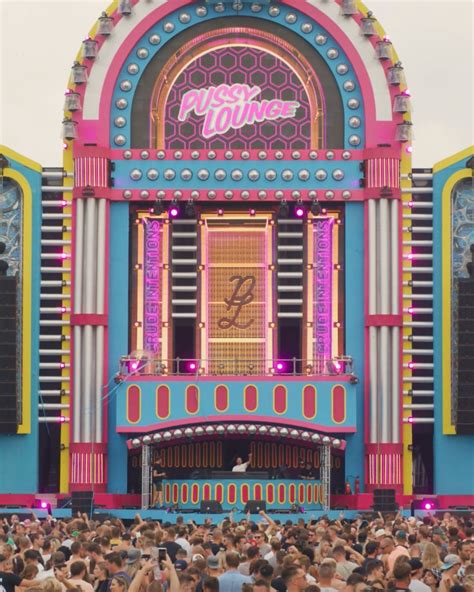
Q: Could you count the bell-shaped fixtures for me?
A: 12